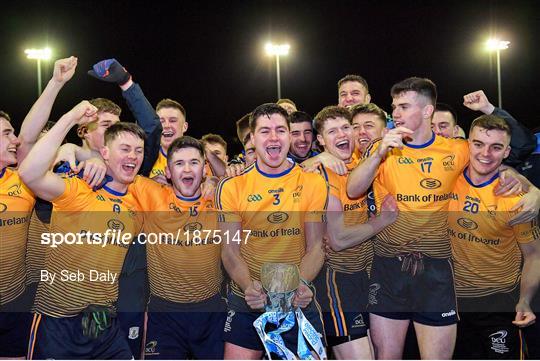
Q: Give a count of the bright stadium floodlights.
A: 3